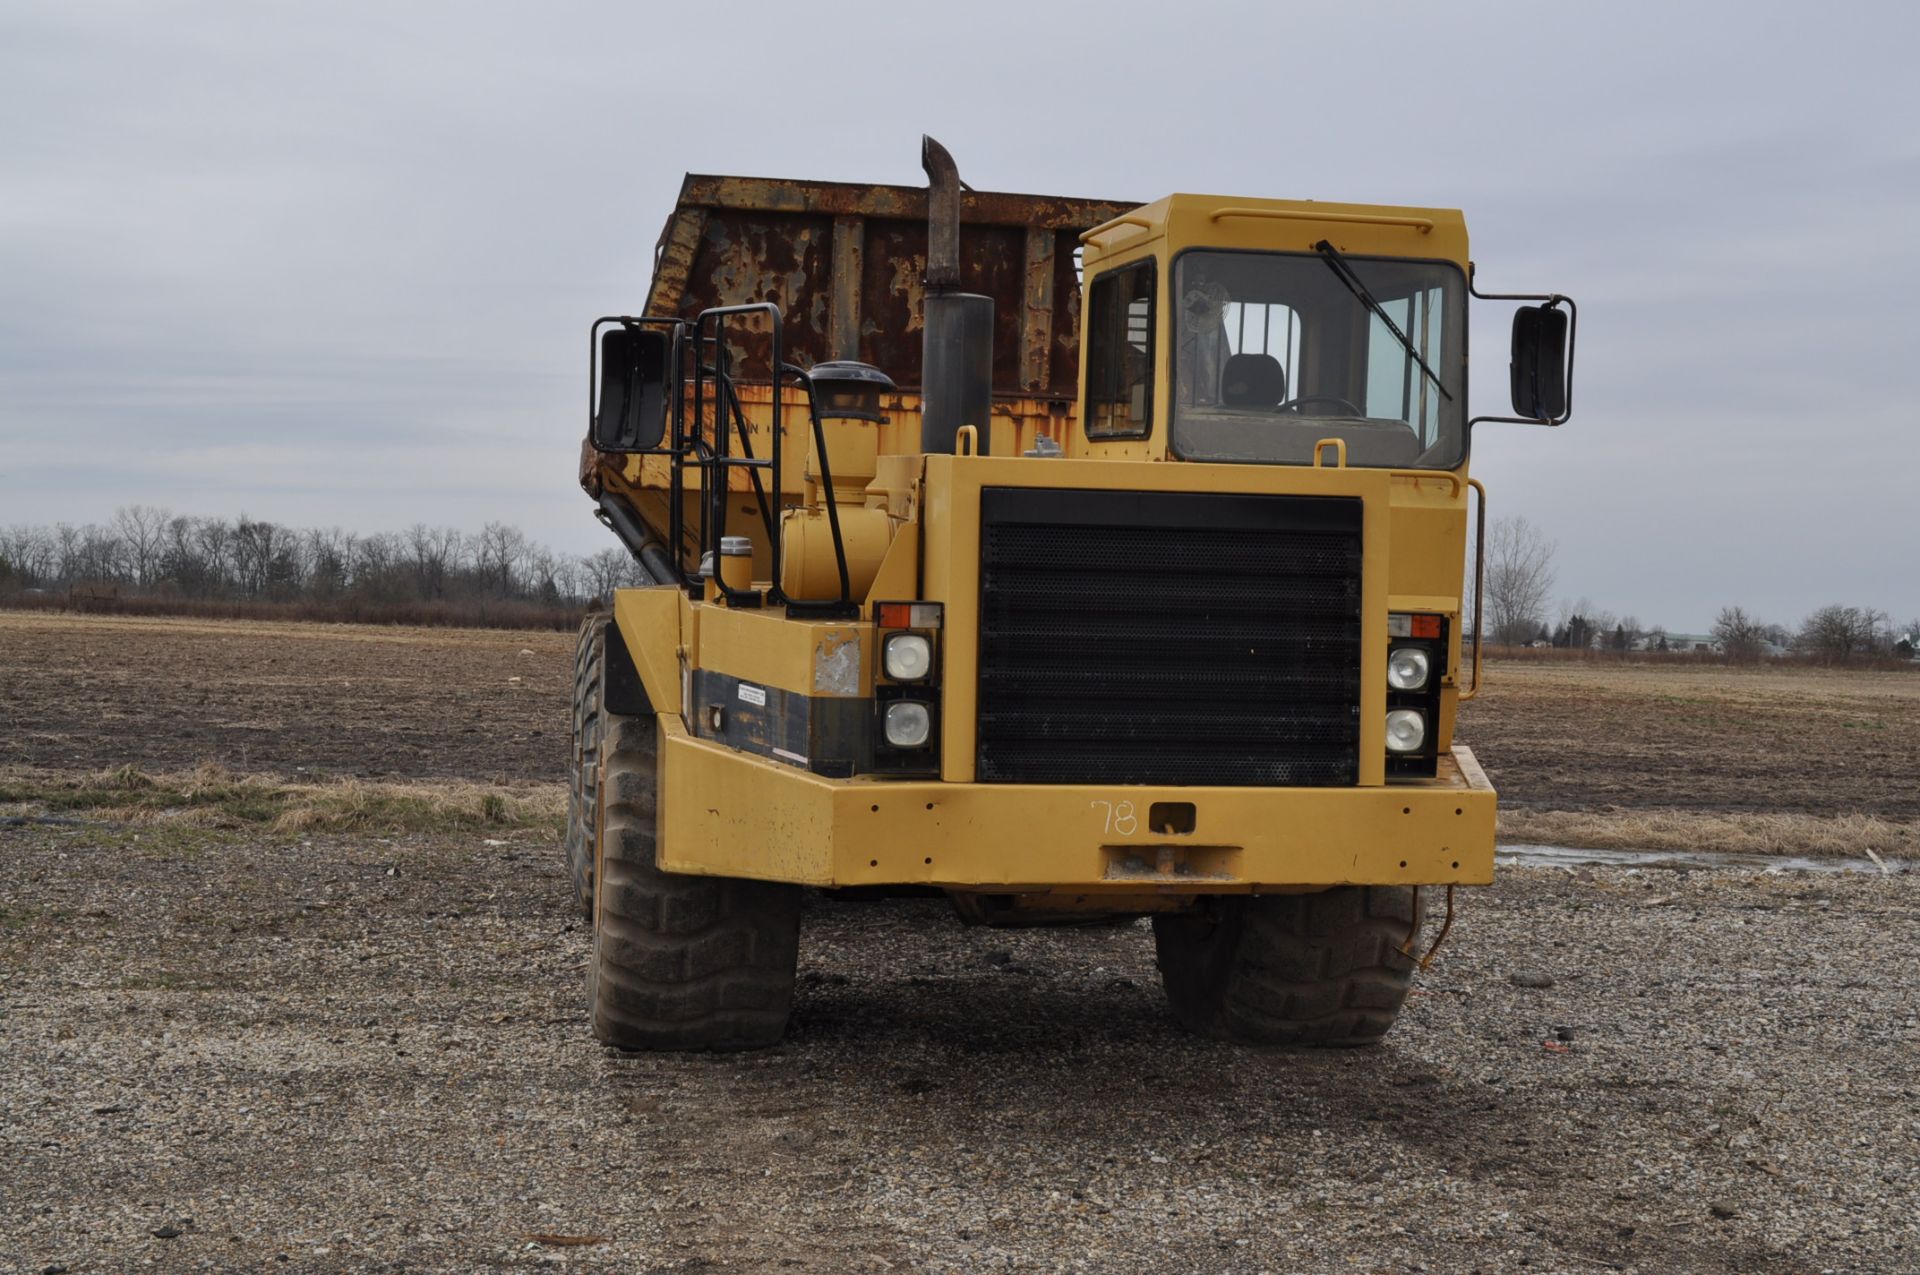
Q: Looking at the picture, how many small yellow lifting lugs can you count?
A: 2